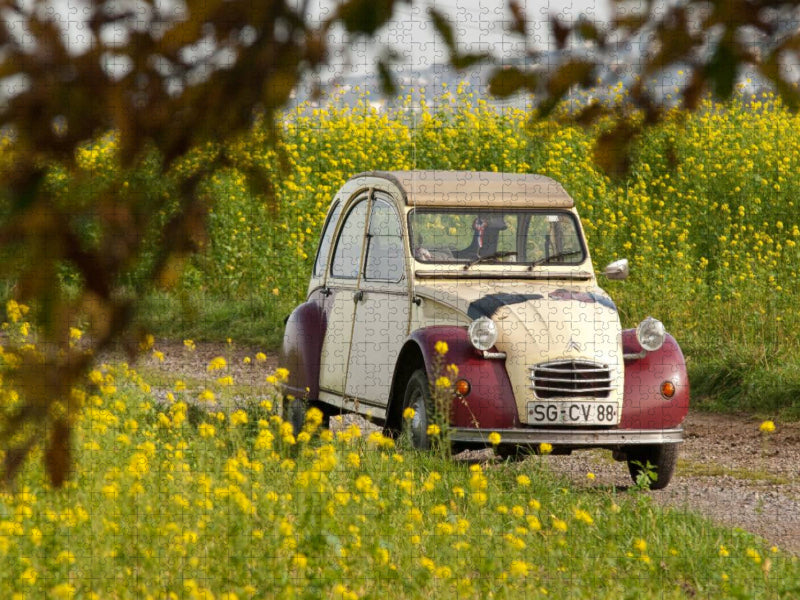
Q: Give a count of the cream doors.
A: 2